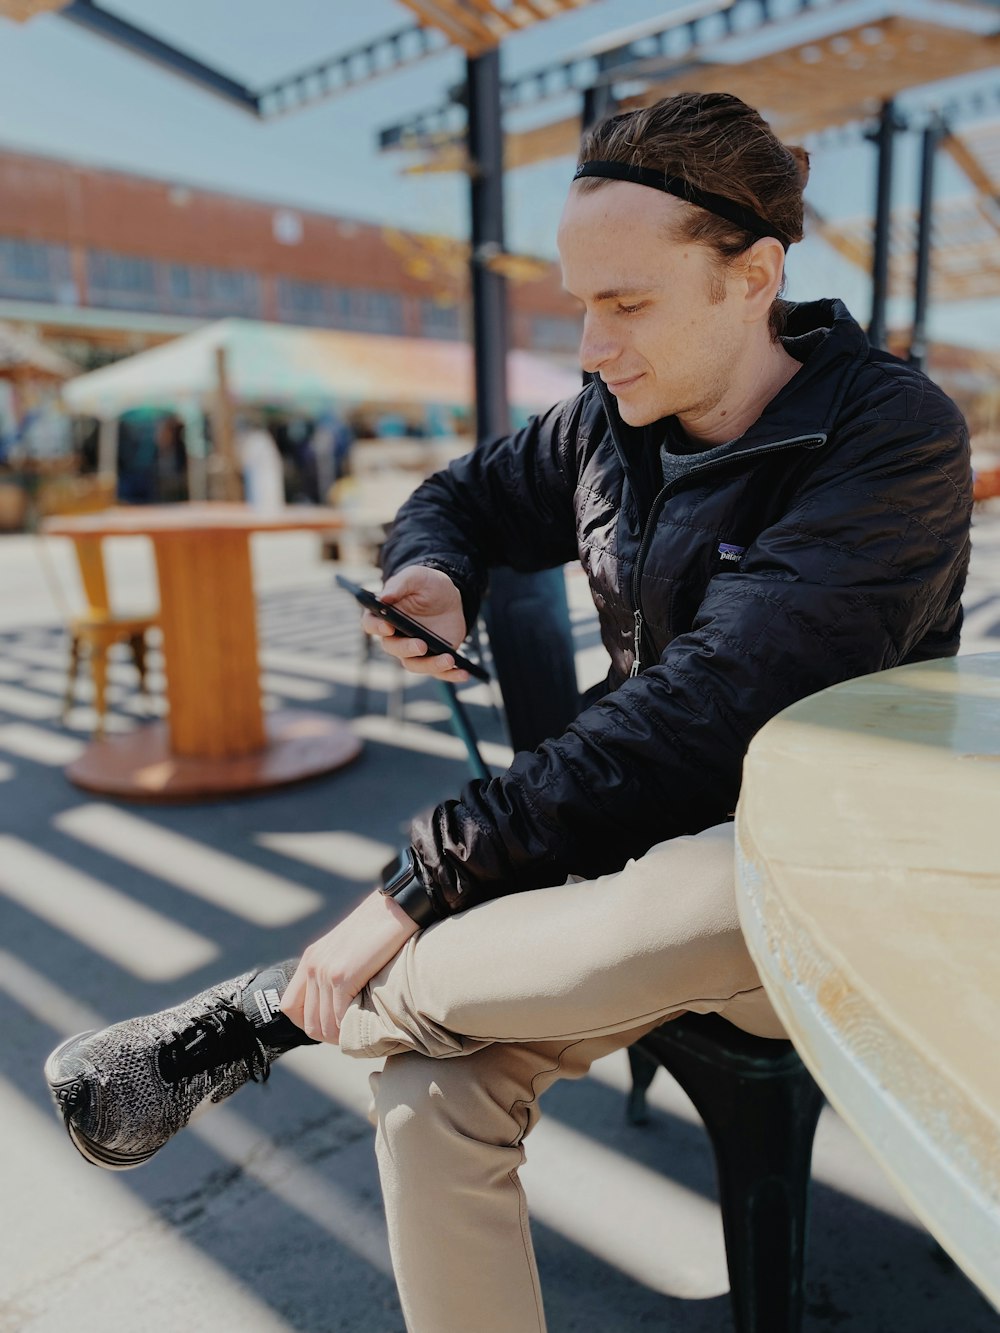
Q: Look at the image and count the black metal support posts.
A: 4